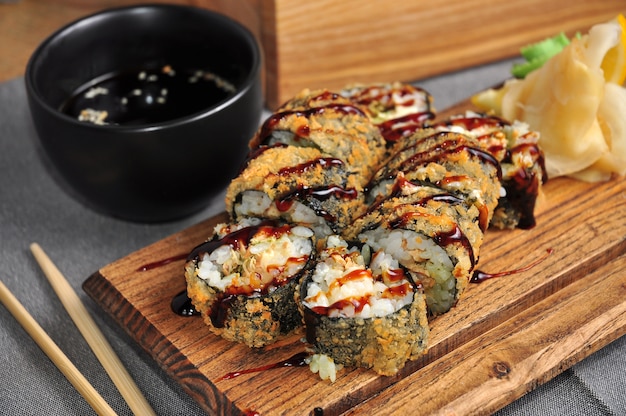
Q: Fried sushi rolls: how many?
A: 8